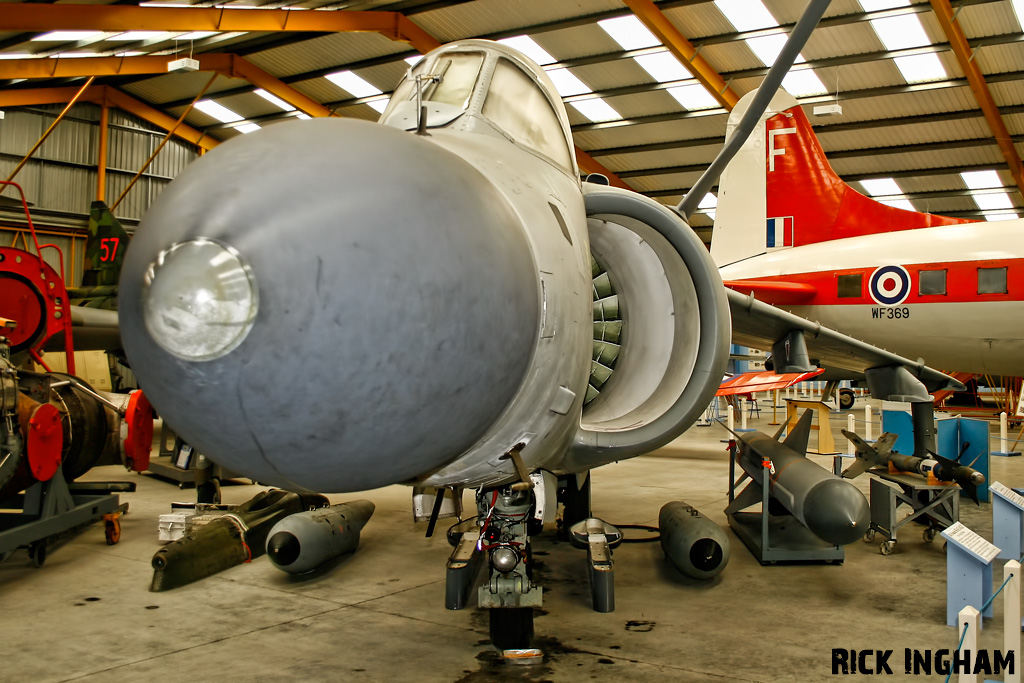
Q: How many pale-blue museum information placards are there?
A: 2